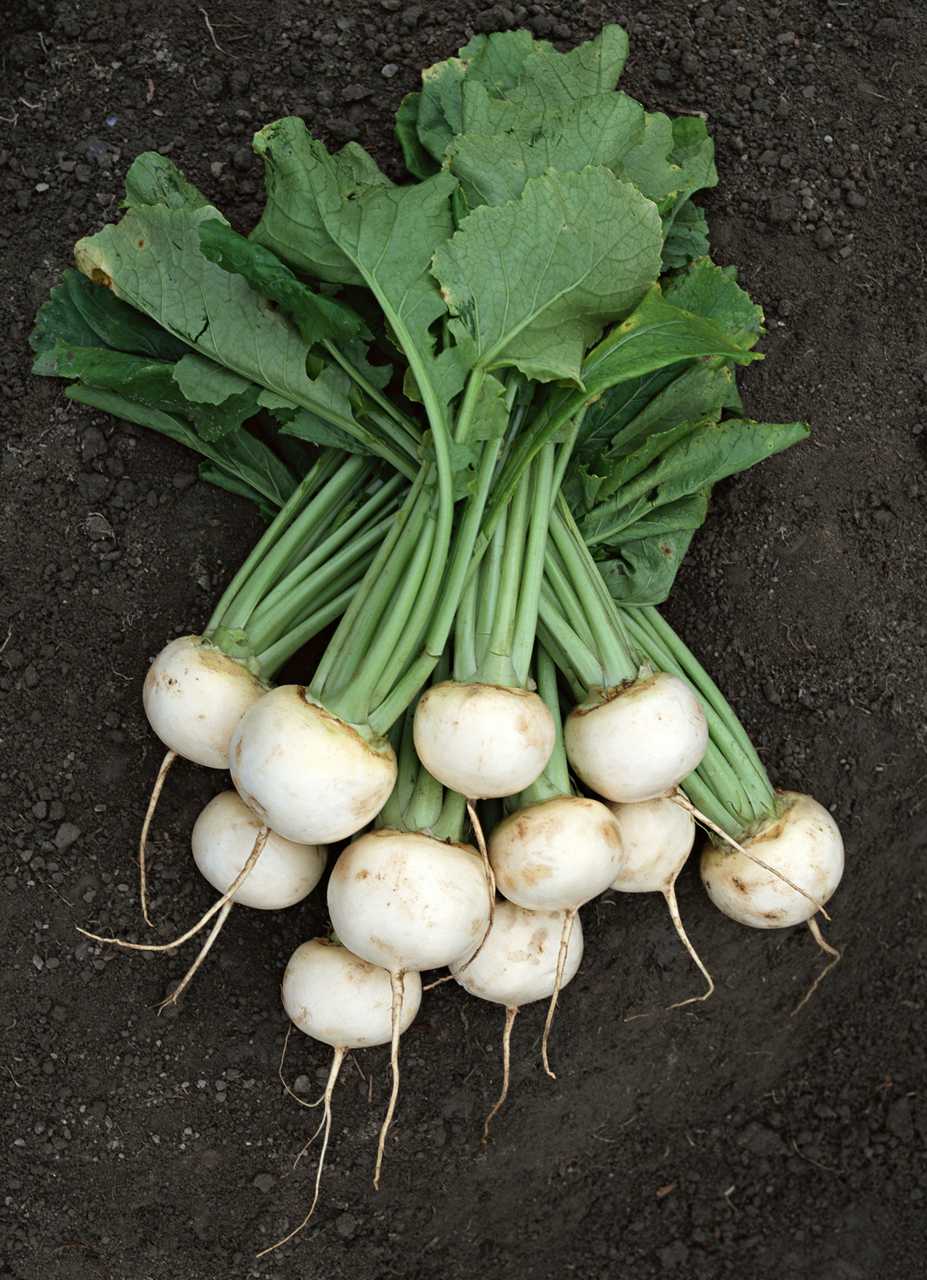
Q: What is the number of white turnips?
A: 11